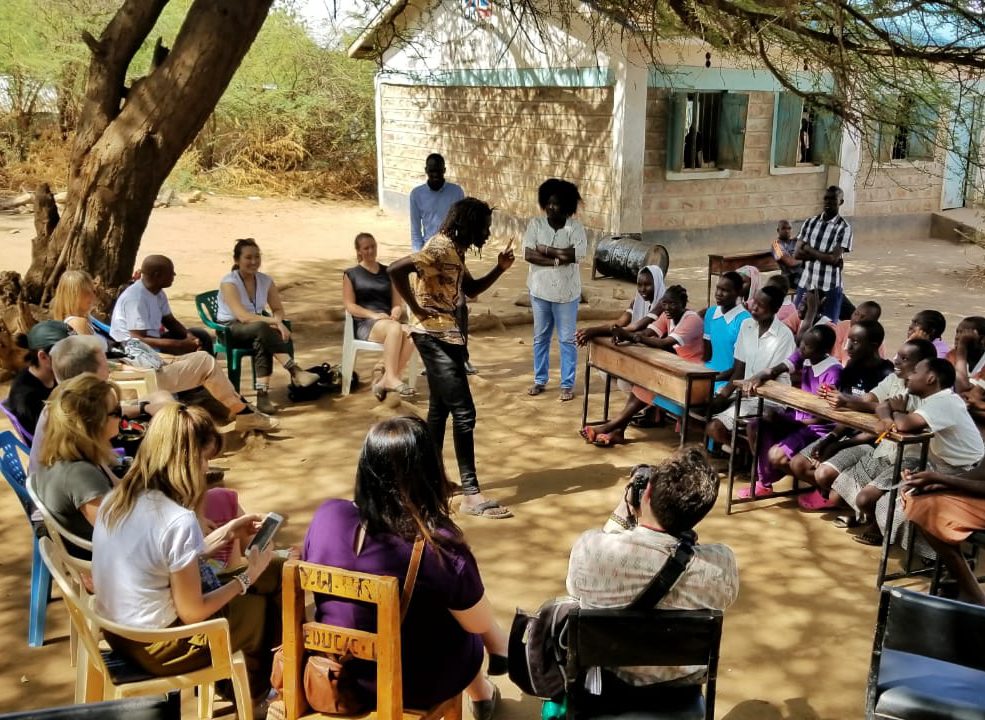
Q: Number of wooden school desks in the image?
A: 3